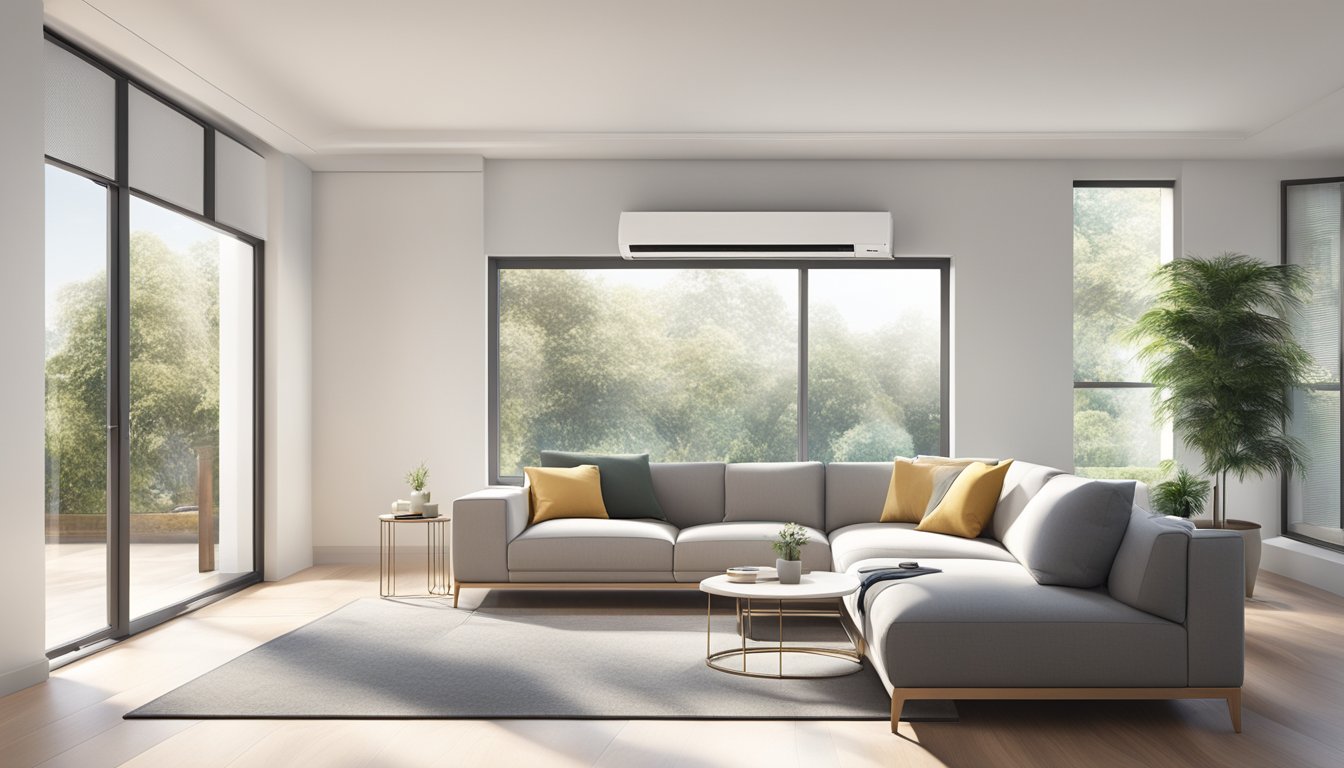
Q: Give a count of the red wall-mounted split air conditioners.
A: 0